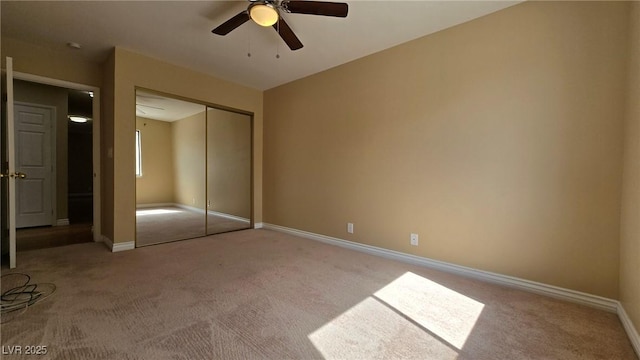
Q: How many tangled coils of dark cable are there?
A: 1